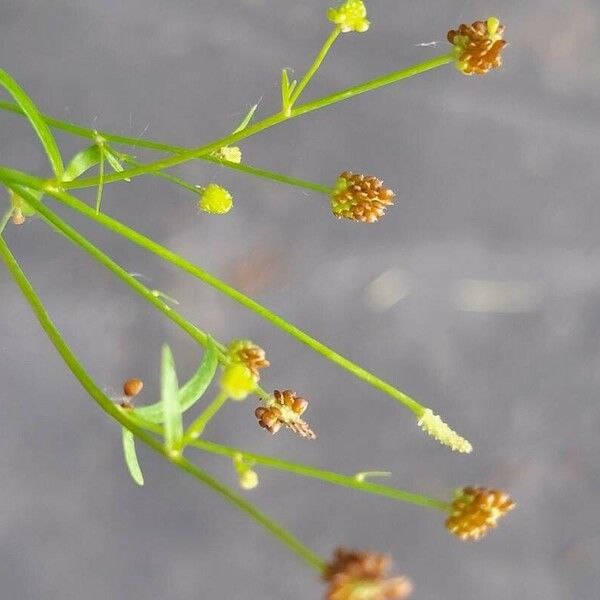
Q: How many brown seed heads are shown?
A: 6